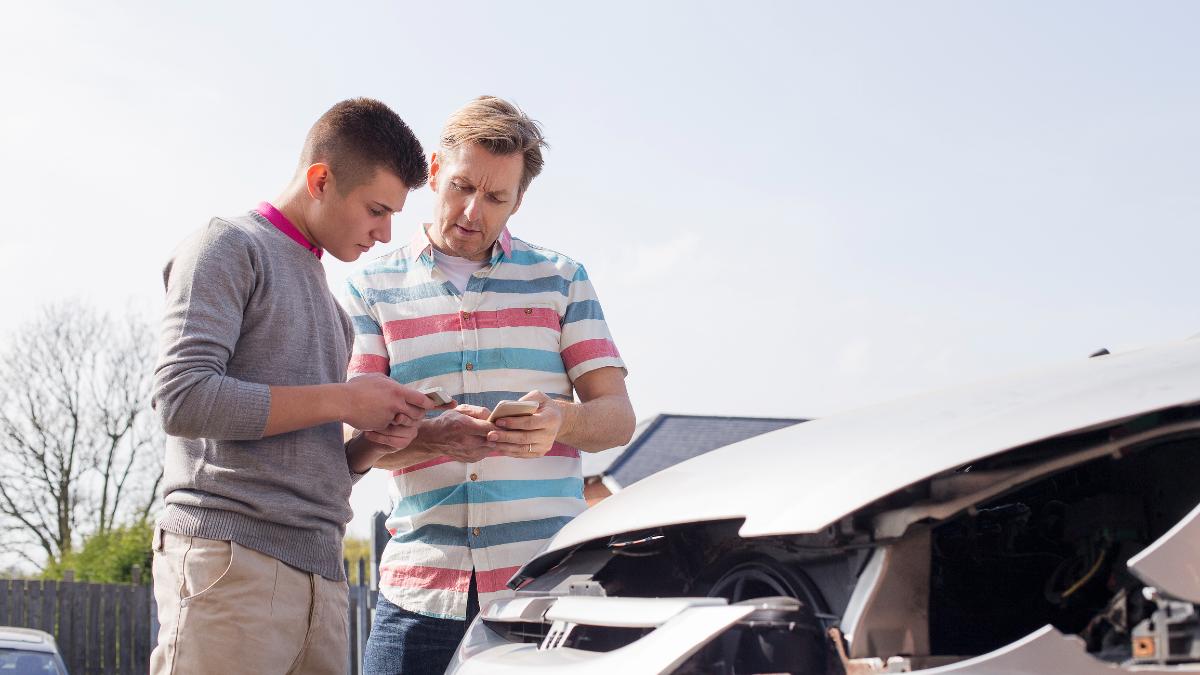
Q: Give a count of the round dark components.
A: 1